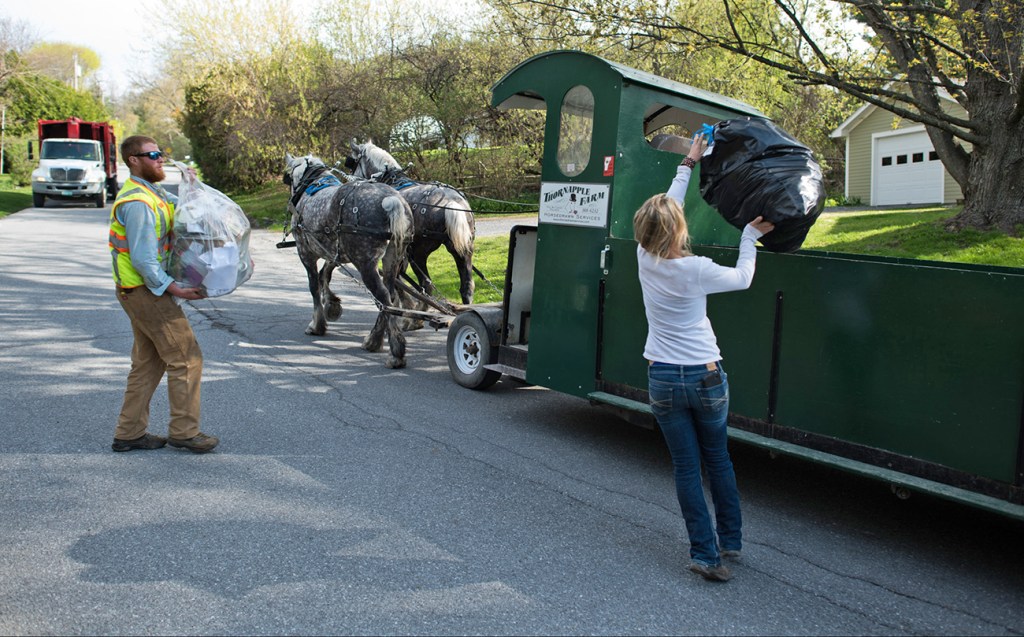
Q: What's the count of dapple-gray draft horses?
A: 2